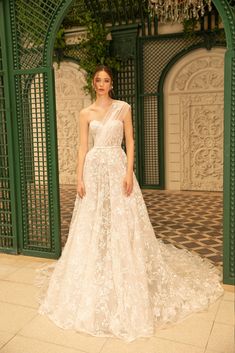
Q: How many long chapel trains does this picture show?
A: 1